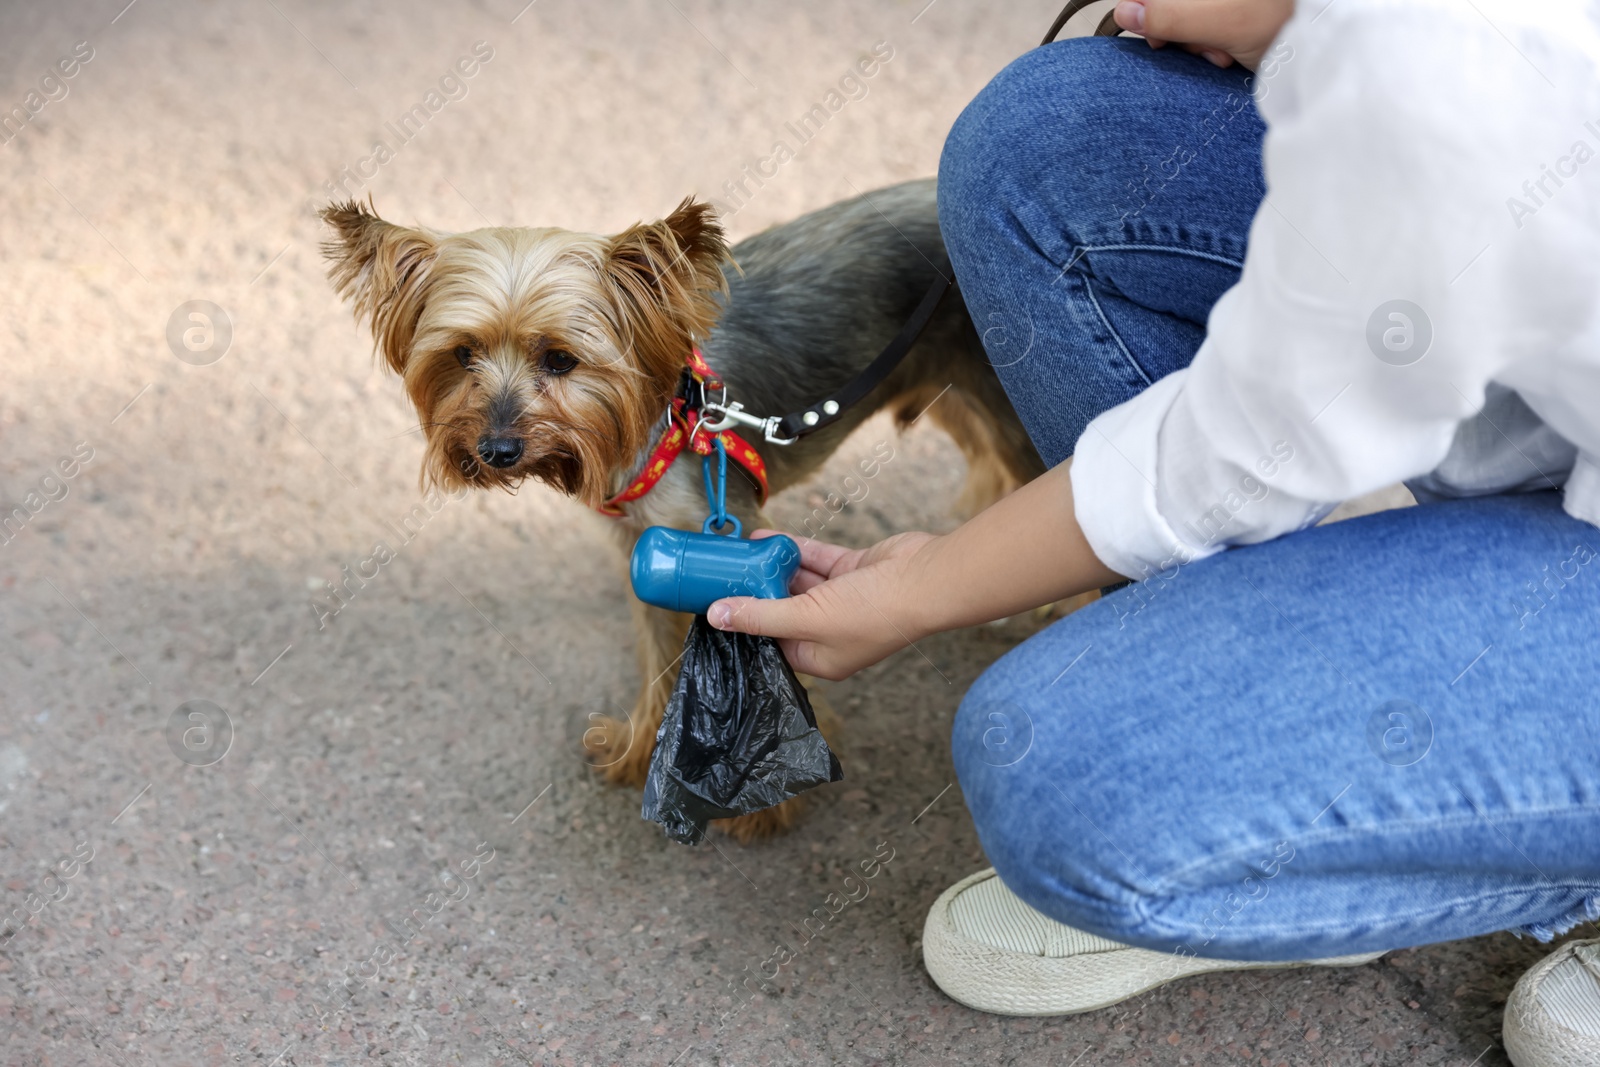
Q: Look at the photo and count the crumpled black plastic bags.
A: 1